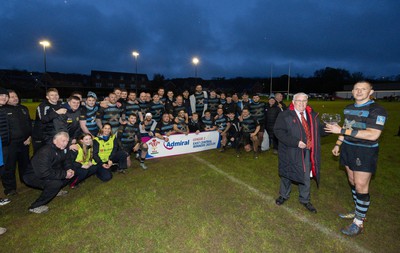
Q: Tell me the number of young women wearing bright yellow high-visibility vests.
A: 2